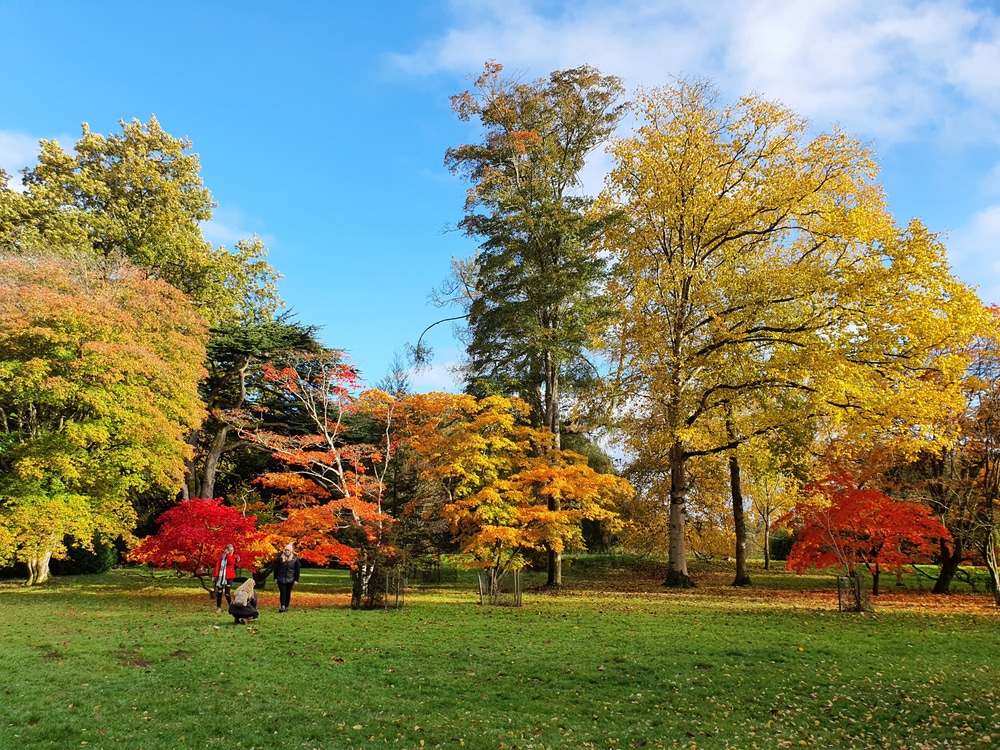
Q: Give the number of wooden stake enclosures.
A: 3